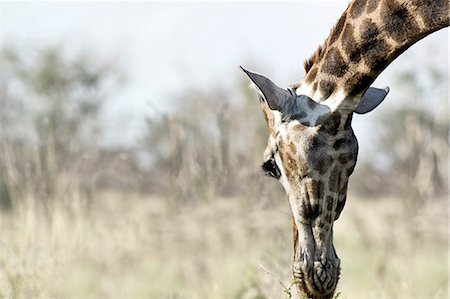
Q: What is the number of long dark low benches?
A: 0